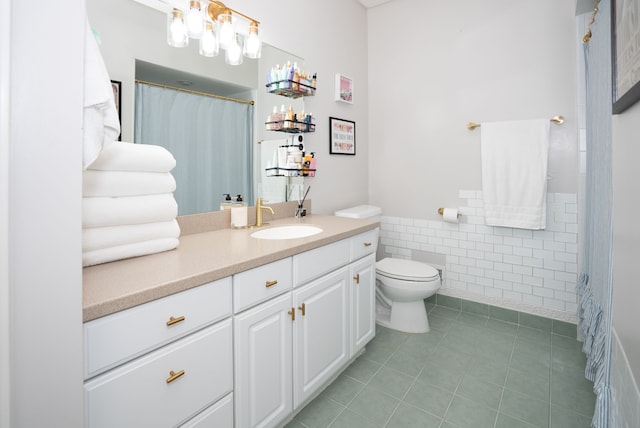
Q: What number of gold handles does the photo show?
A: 7